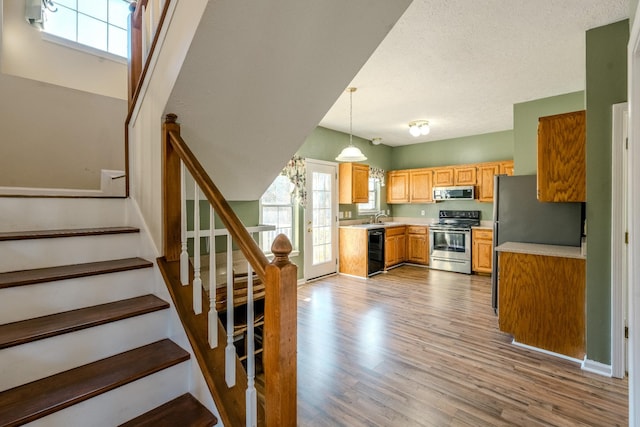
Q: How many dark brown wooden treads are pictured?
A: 5